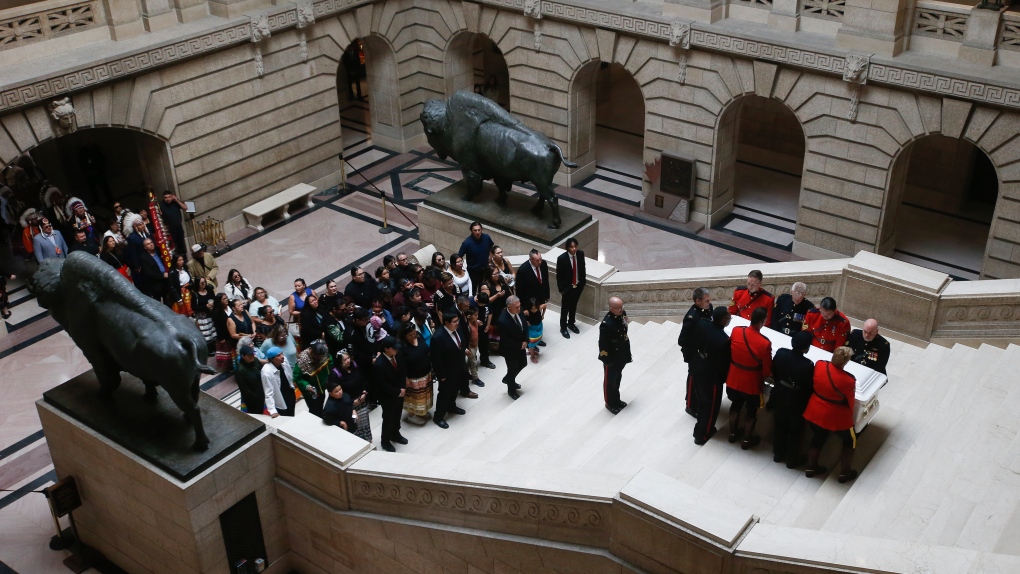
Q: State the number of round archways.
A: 6